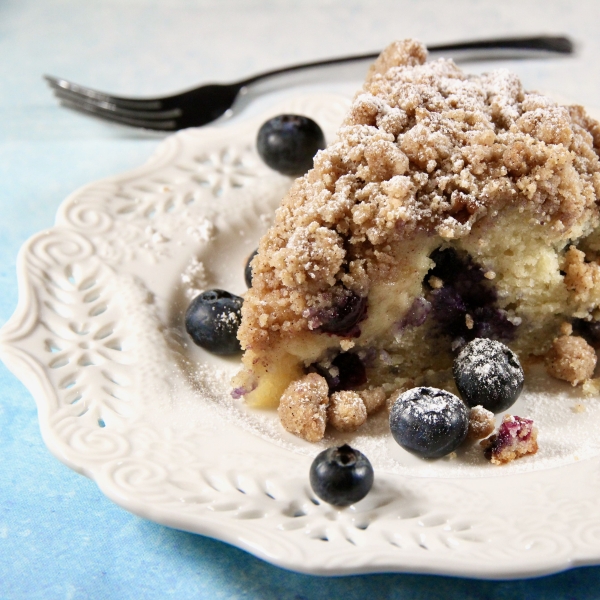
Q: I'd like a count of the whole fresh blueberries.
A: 6